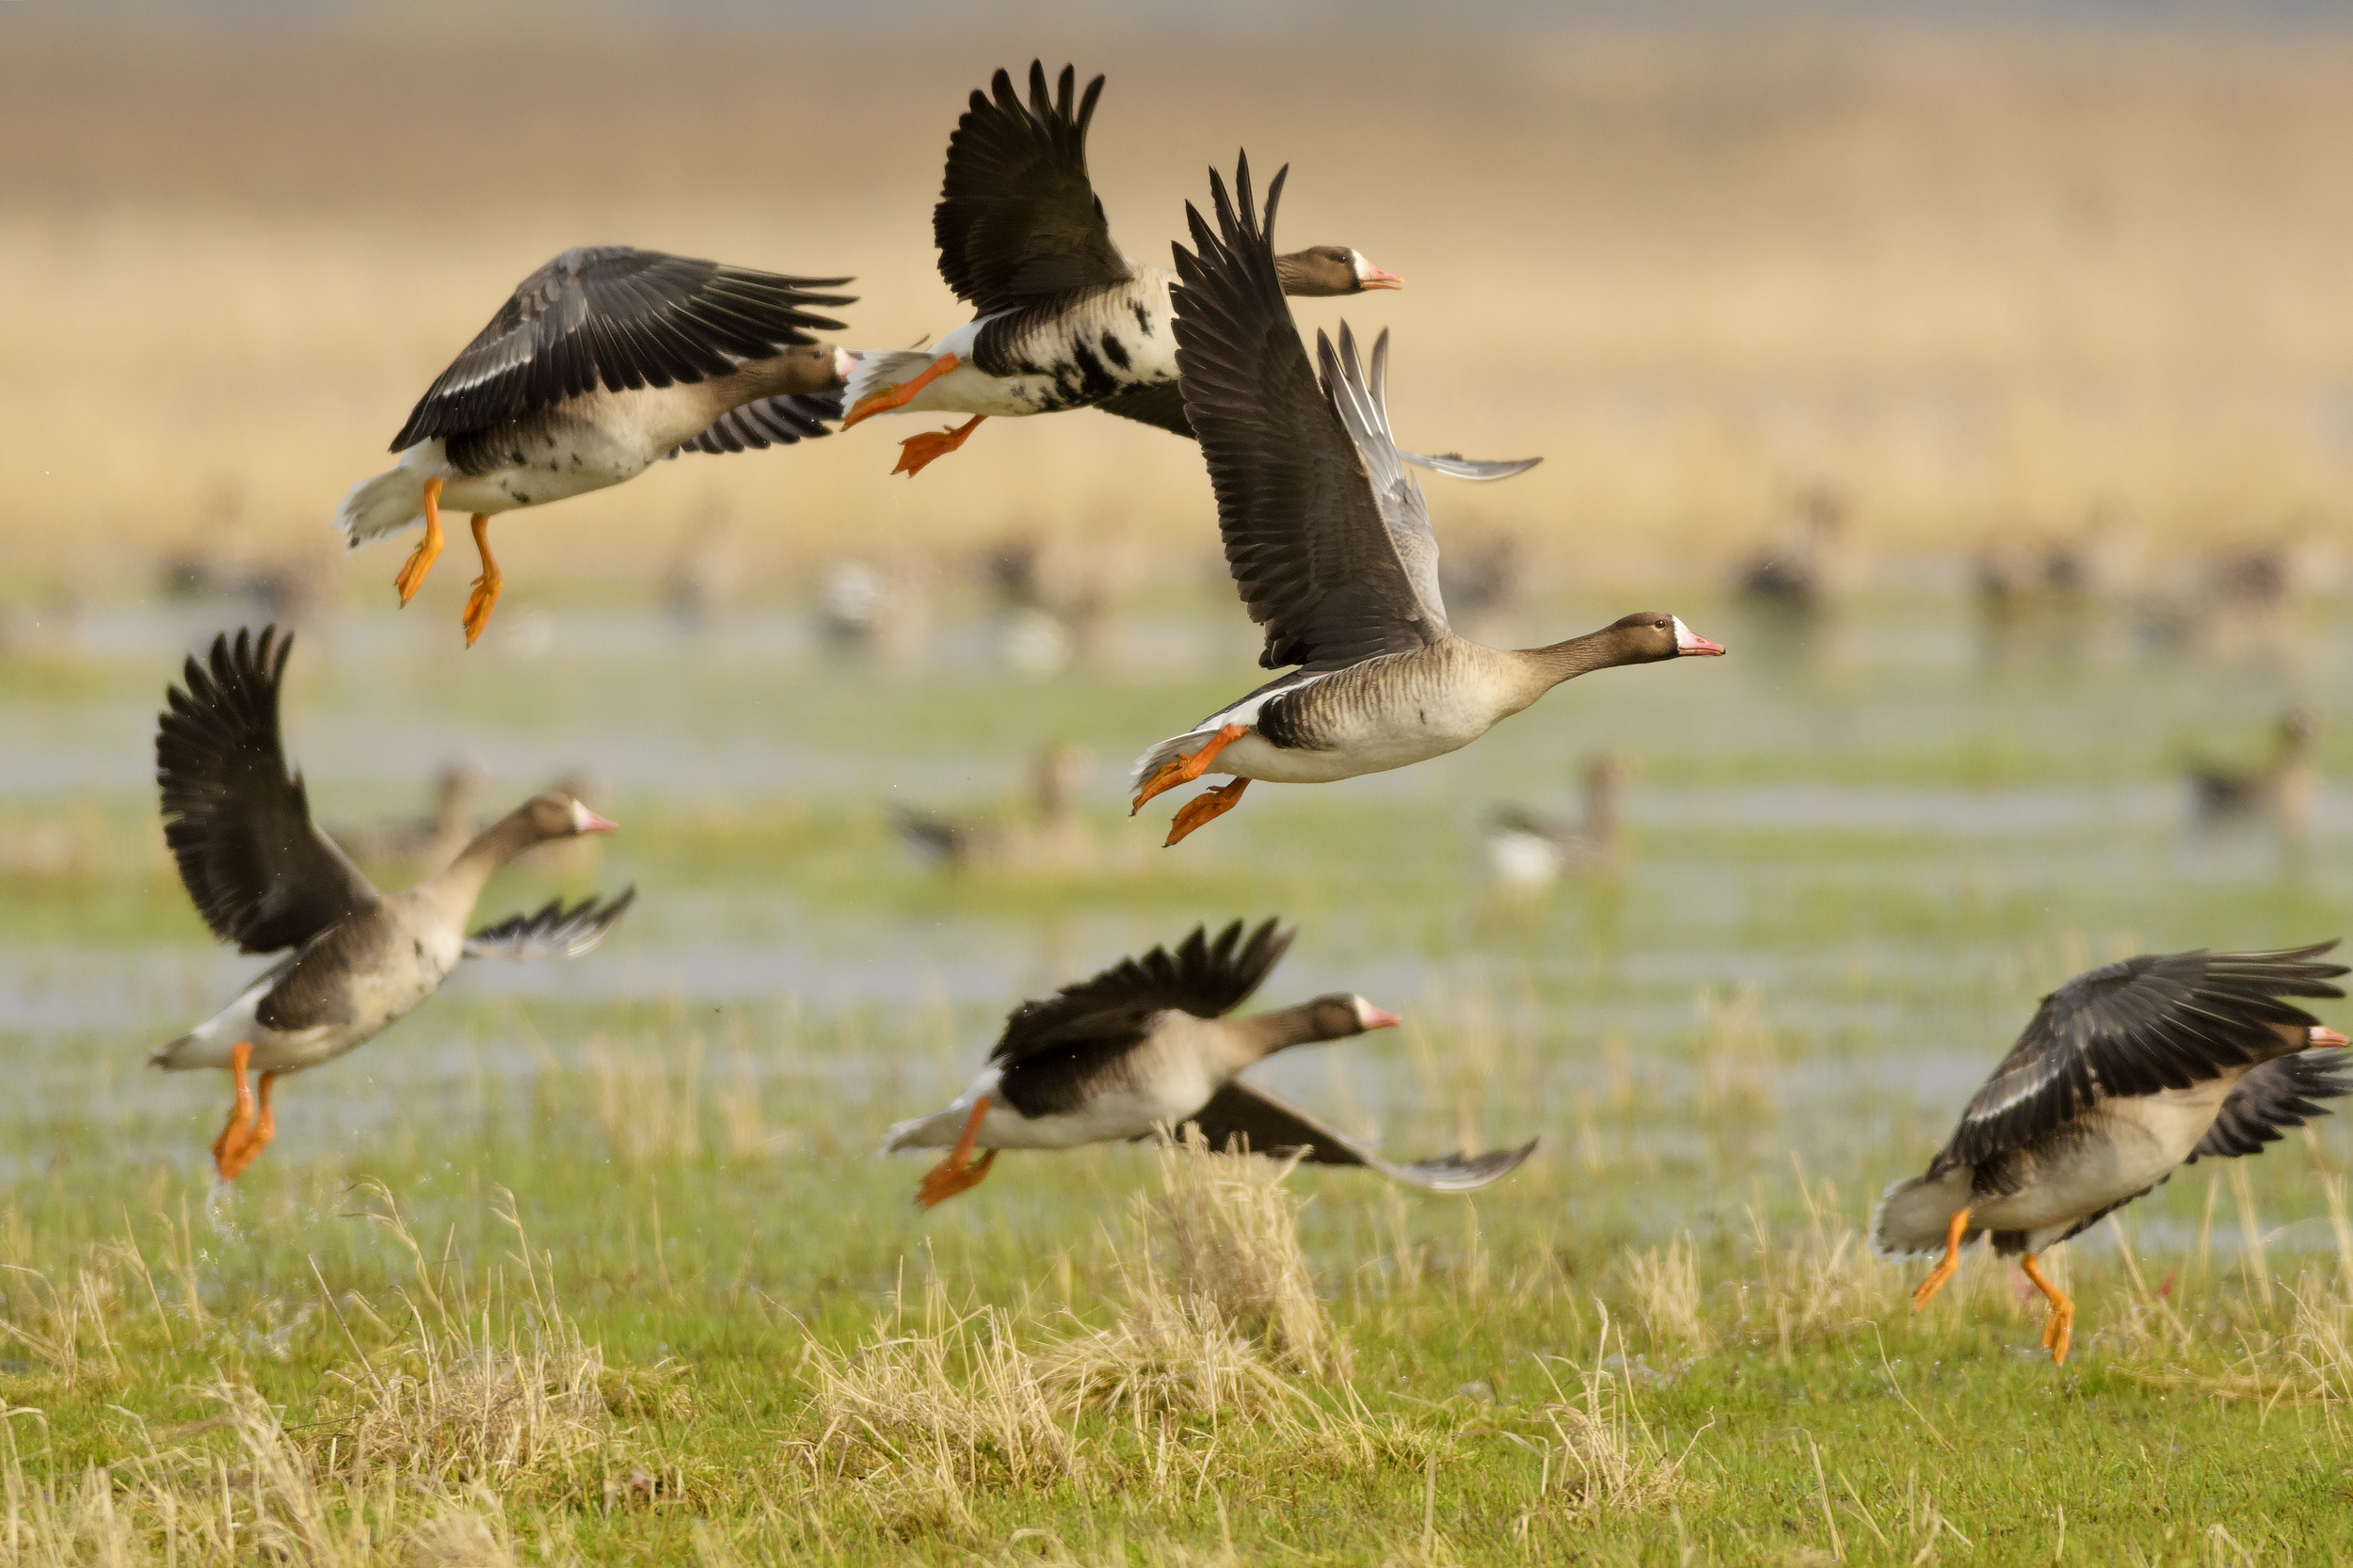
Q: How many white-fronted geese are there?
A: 6